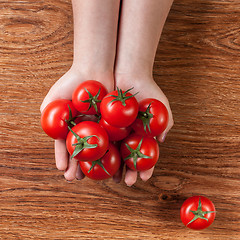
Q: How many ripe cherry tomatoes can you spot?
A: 9